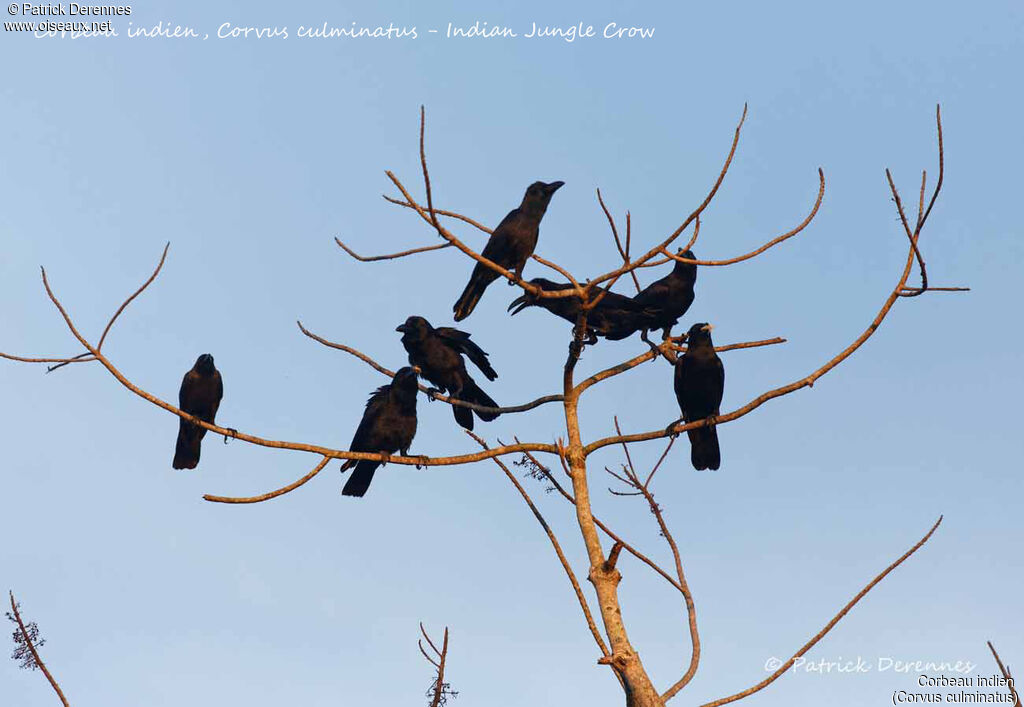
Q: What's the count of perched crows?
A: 7